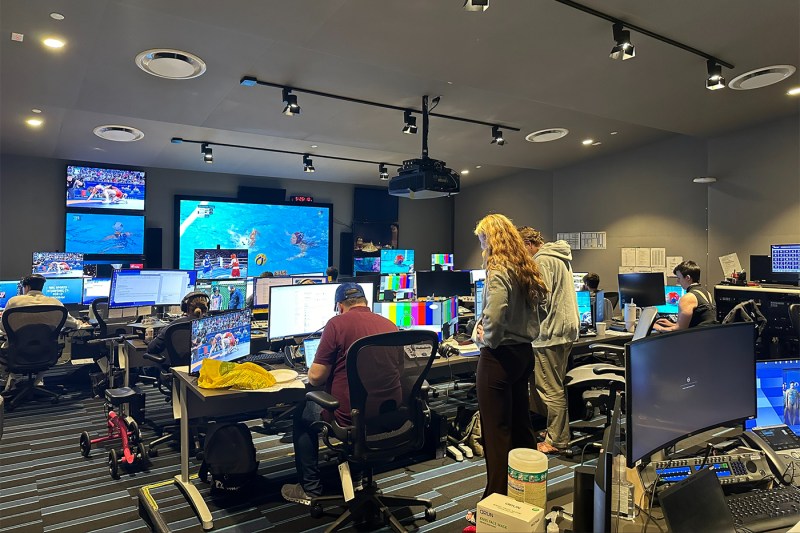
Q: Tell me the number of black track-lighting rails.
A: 3